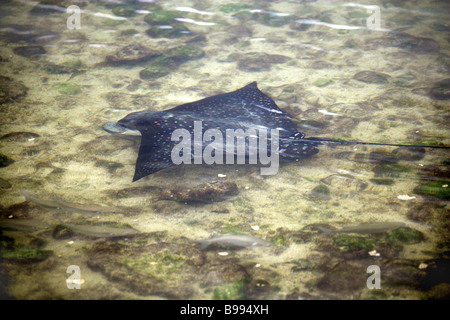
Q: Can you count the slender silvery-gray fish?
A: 6